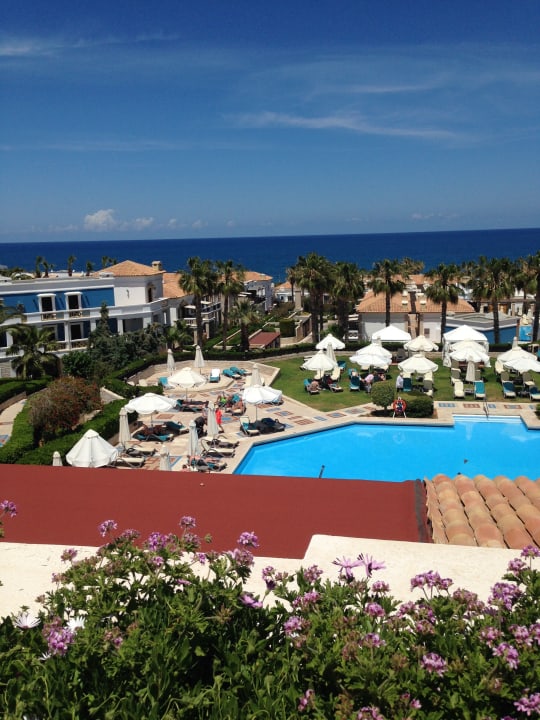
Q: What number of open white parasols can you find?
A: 14